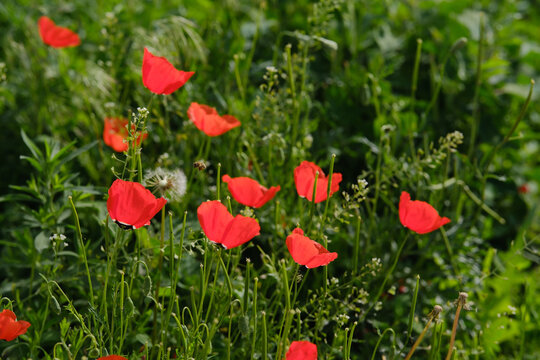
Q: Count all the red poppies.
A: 13